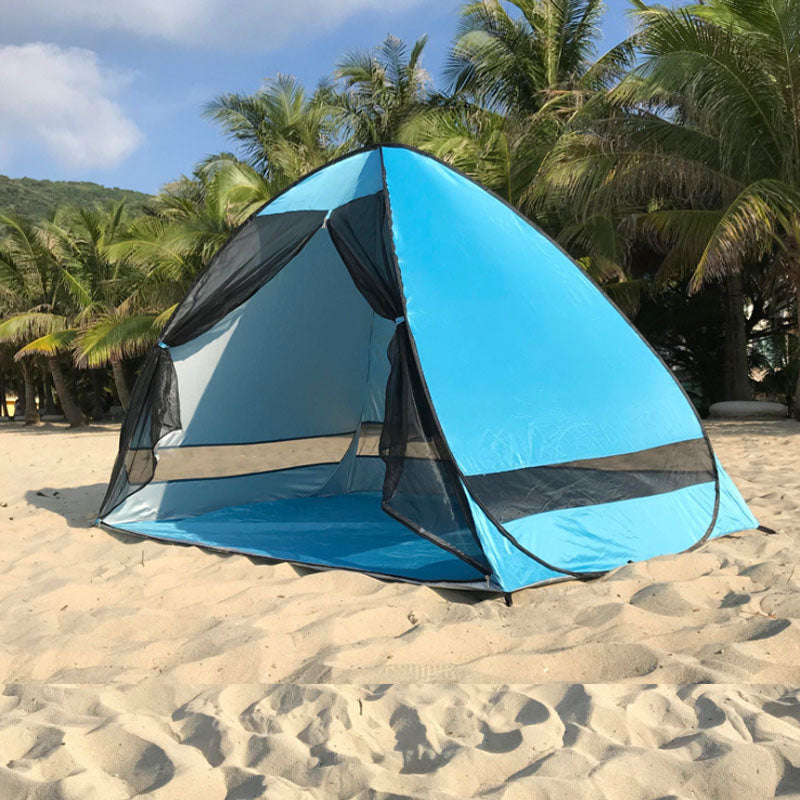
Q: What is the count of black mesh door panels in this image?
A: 2